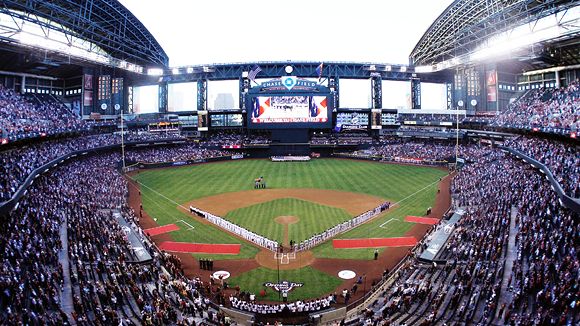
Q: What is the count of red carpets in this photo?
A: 4